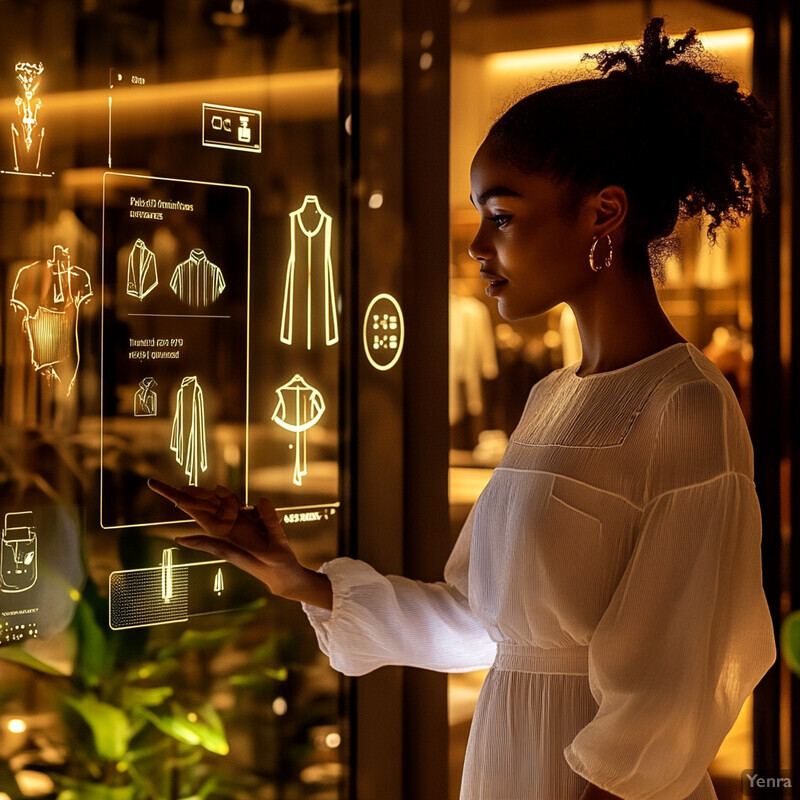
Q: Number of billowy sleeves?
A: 2